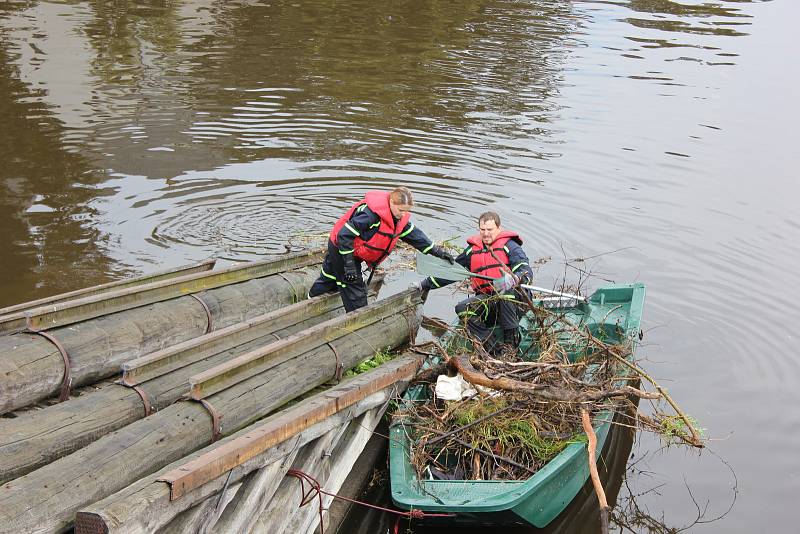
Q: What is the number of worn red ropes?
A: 1